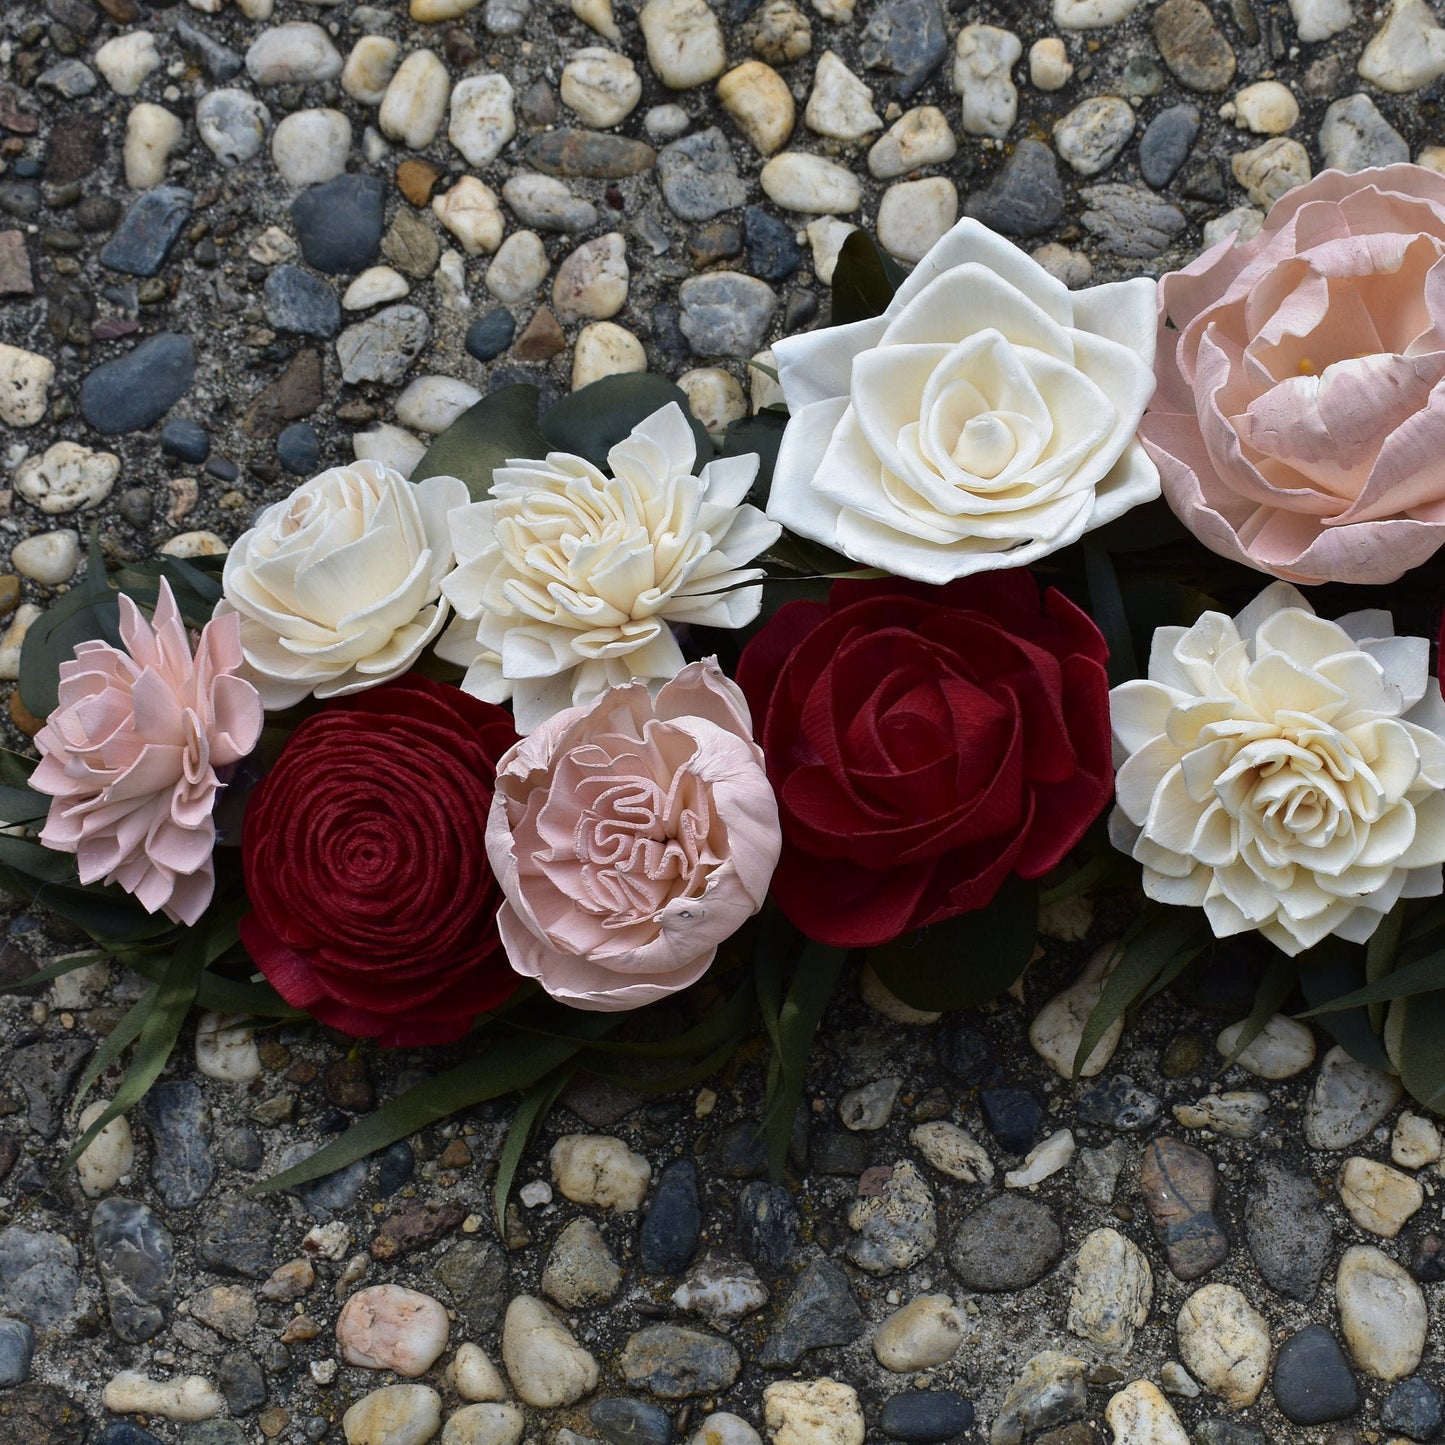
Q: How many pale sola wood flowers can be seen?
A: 7